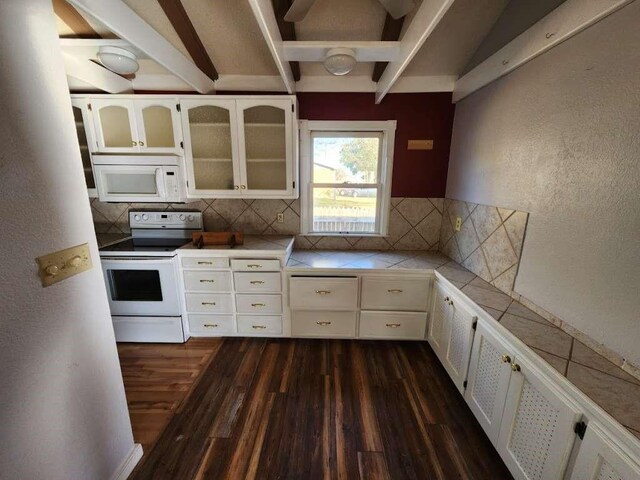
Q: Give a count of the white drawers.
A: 12